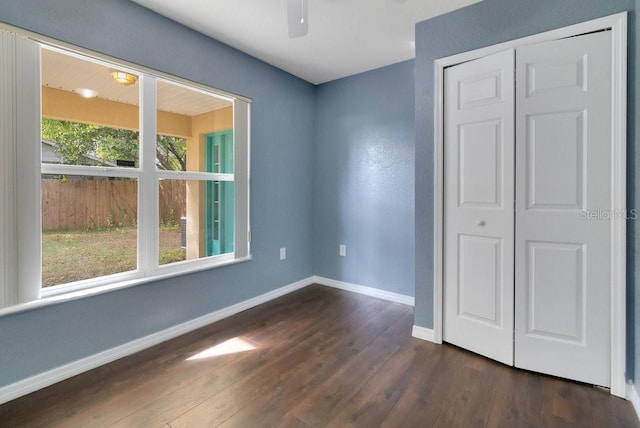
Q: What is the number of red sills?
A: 0